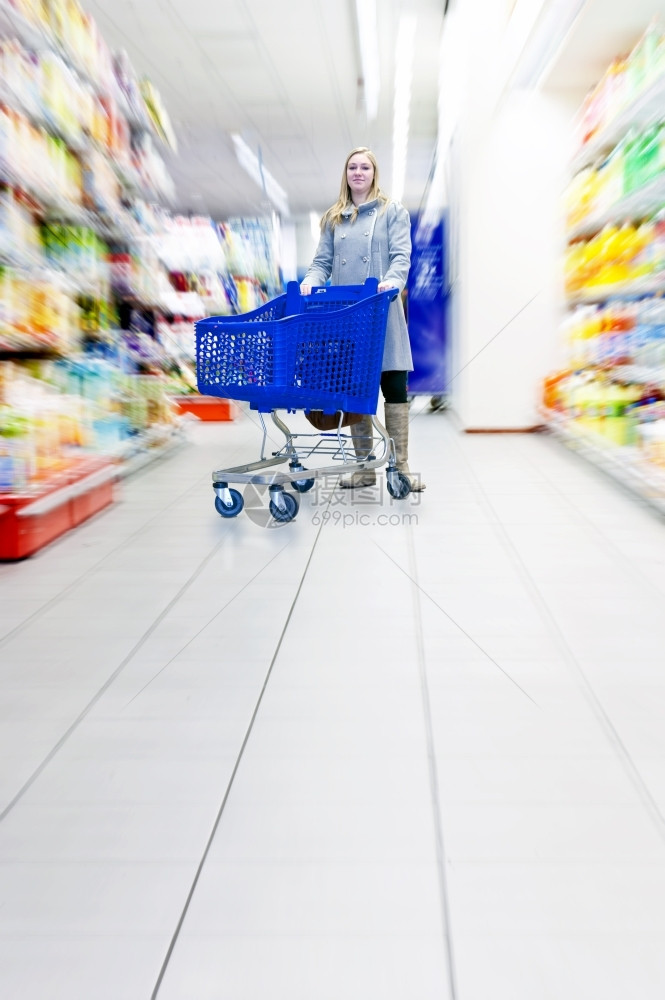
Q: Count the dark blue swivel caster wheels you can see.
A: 4